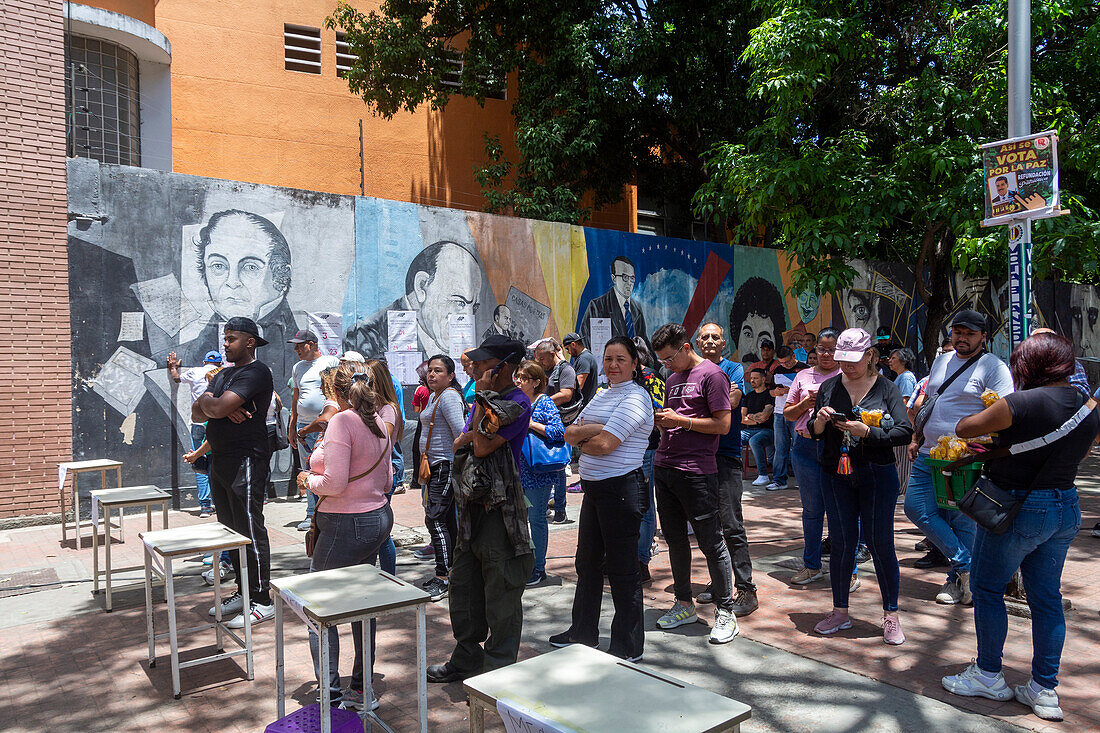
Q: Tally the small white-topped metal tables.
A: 5